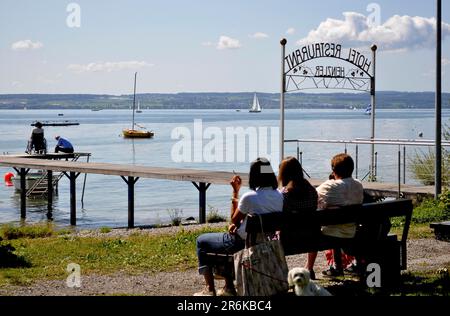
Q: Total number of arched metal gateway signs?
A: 1